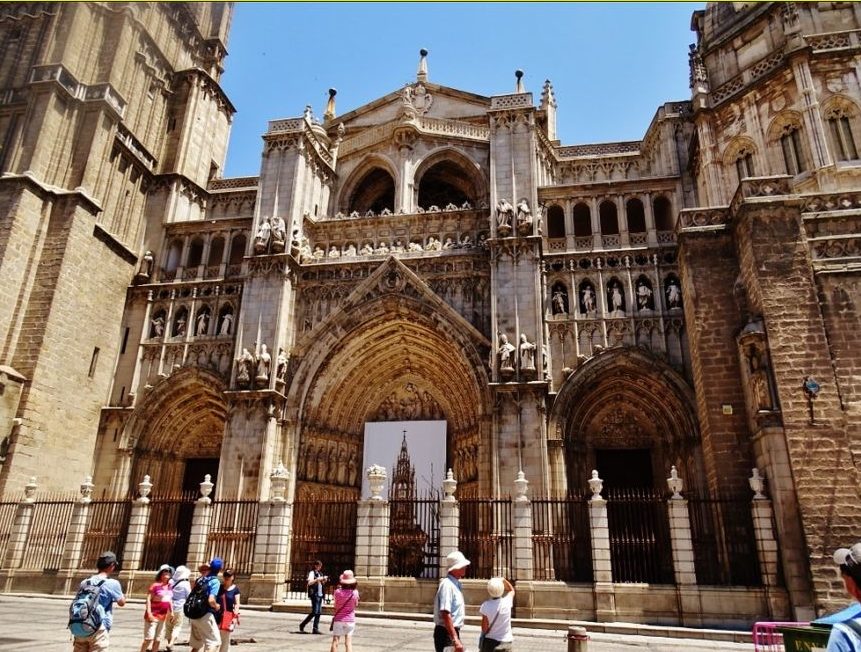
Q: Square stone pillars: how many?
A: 11